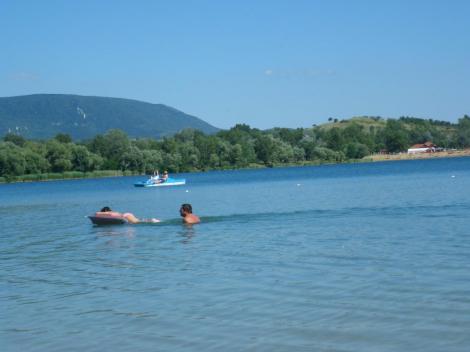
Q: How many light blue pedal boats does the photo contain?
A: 1